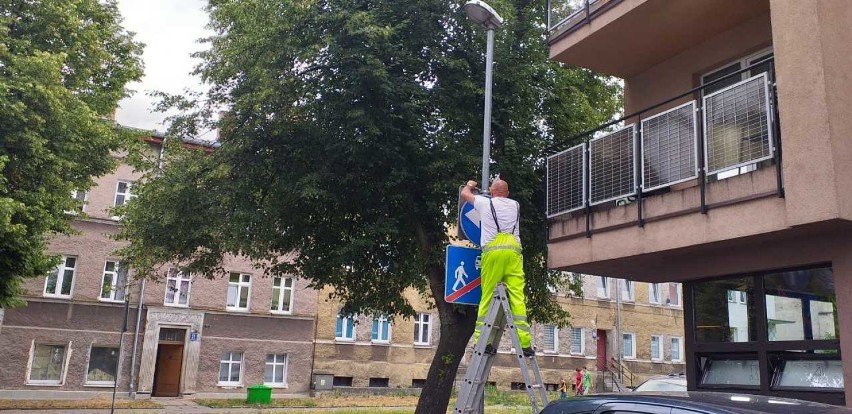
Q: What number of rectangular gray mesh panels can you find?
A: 4